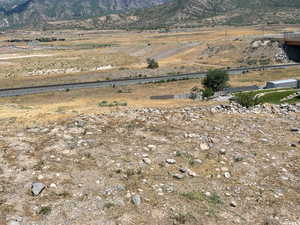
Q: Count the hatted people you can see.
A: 0